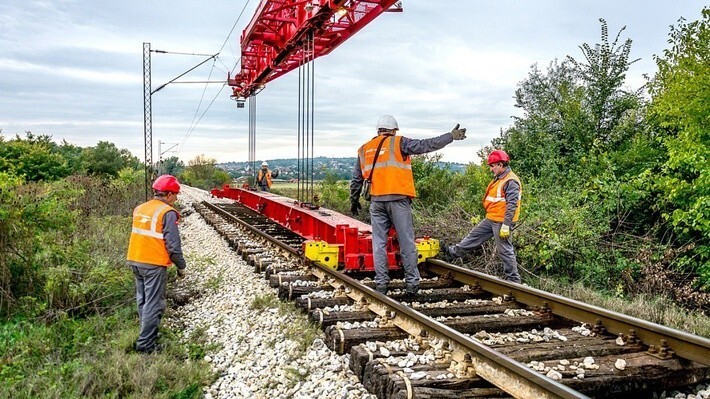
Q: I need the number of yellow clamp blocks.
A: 2